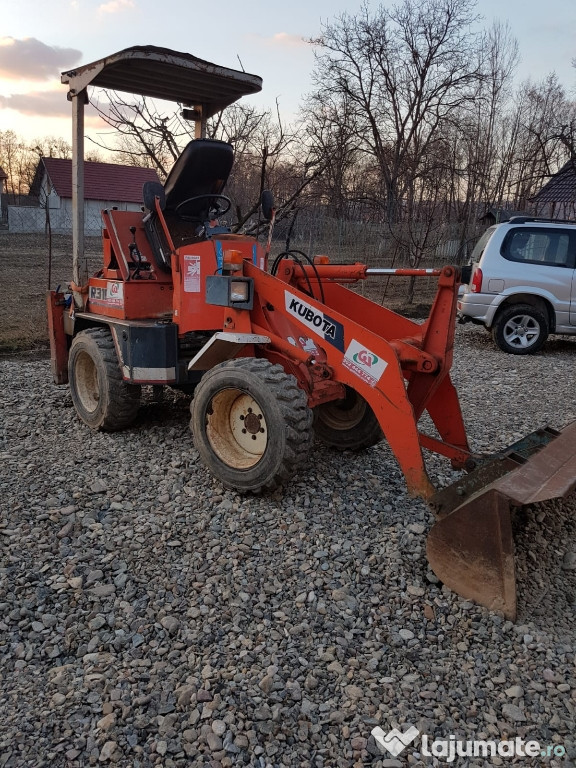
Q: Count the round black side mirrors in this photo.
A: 2